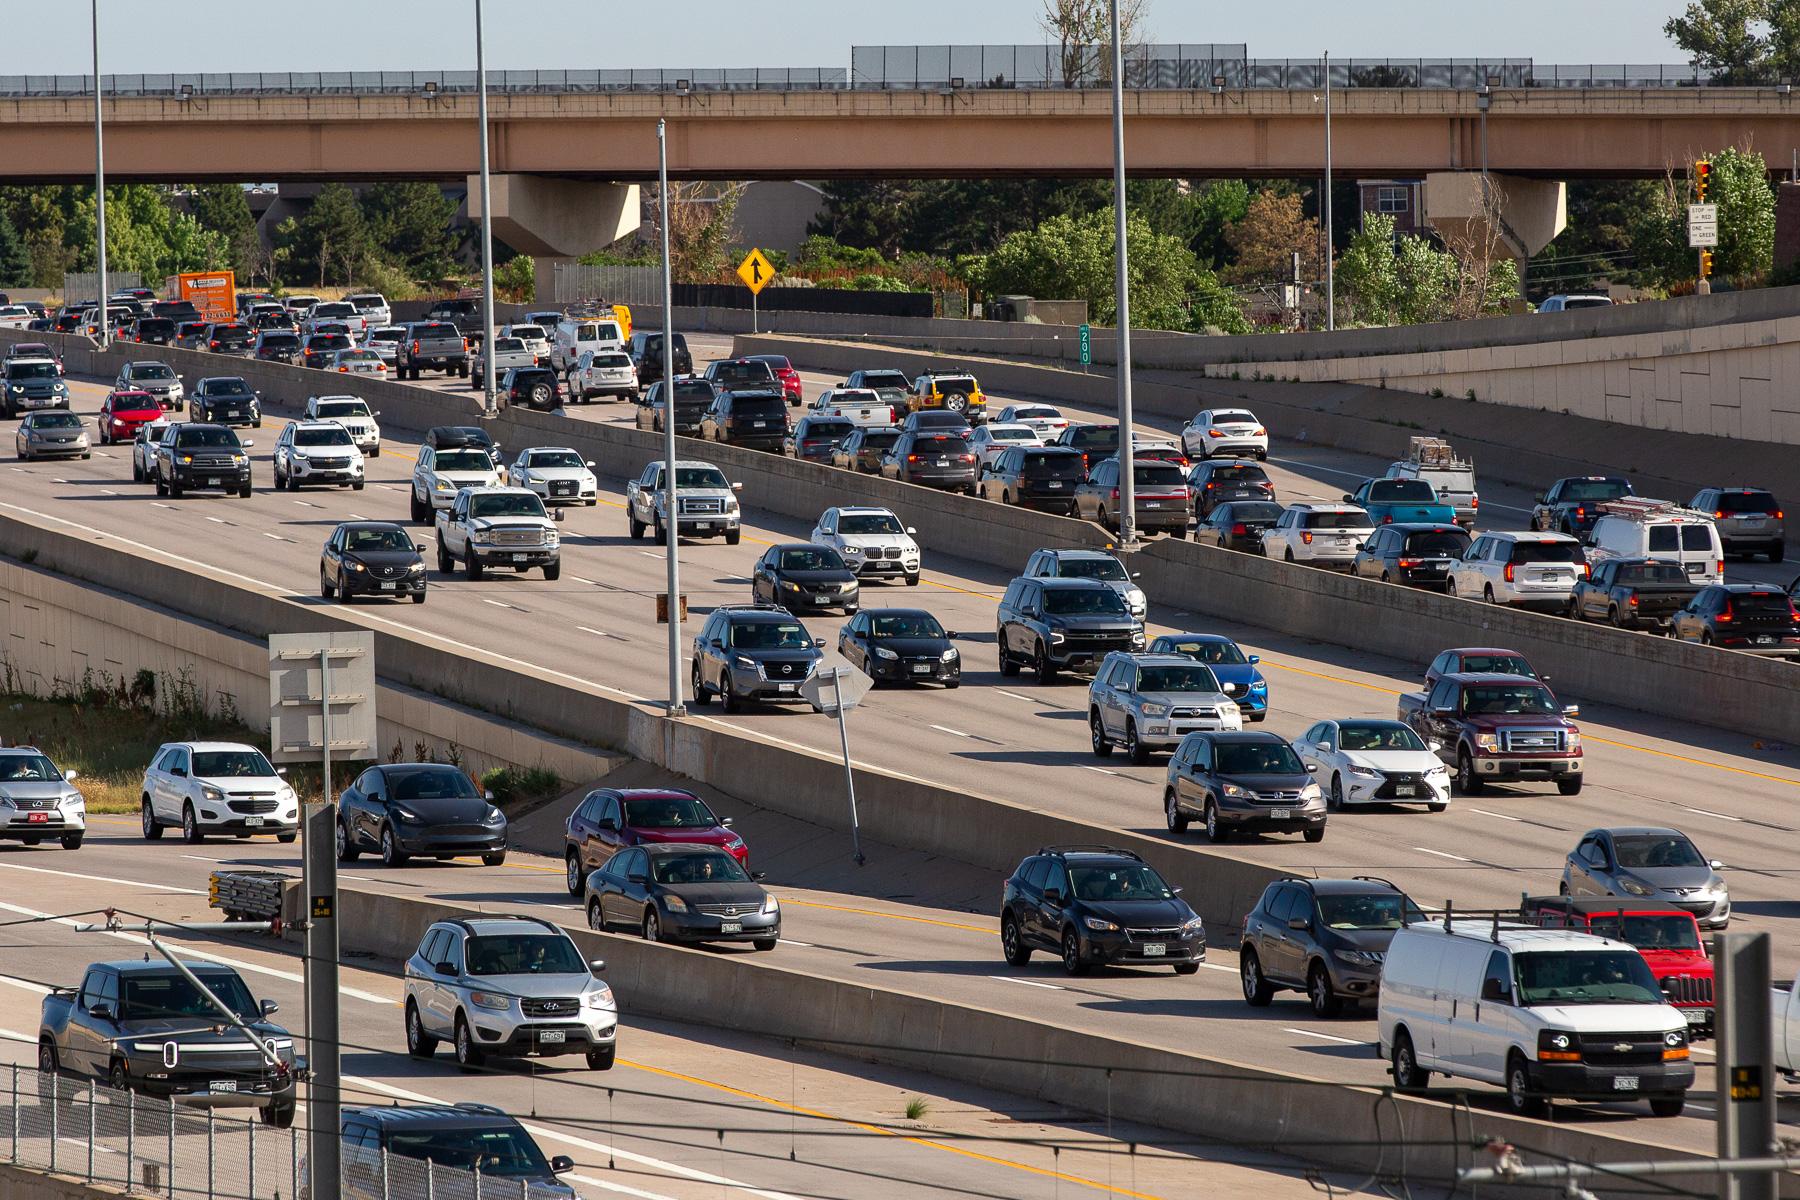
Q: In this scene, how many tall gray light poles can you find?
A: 5